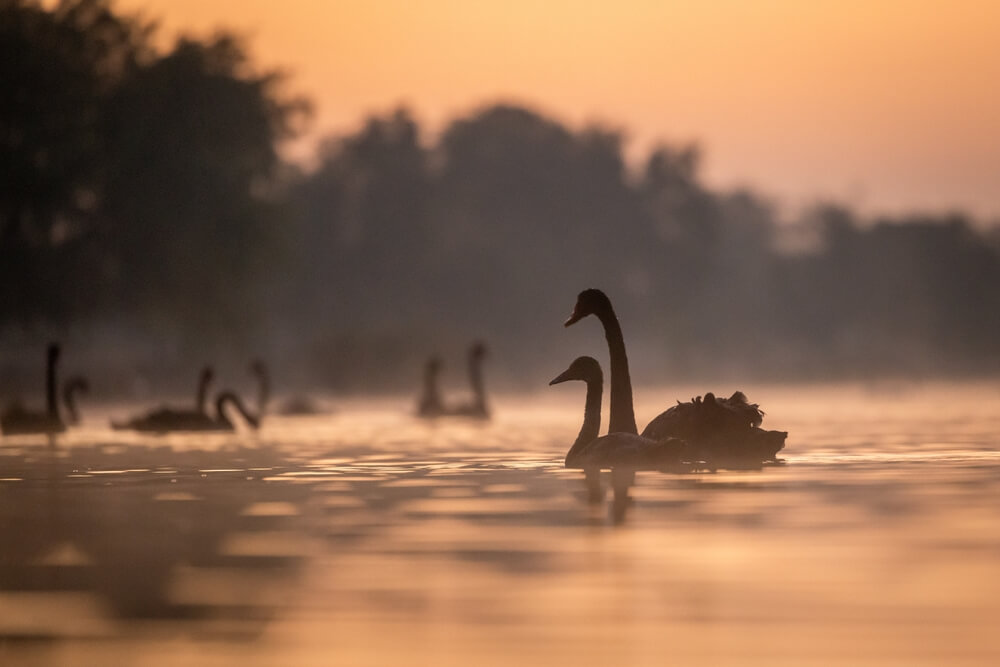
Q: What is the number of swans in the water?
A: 9